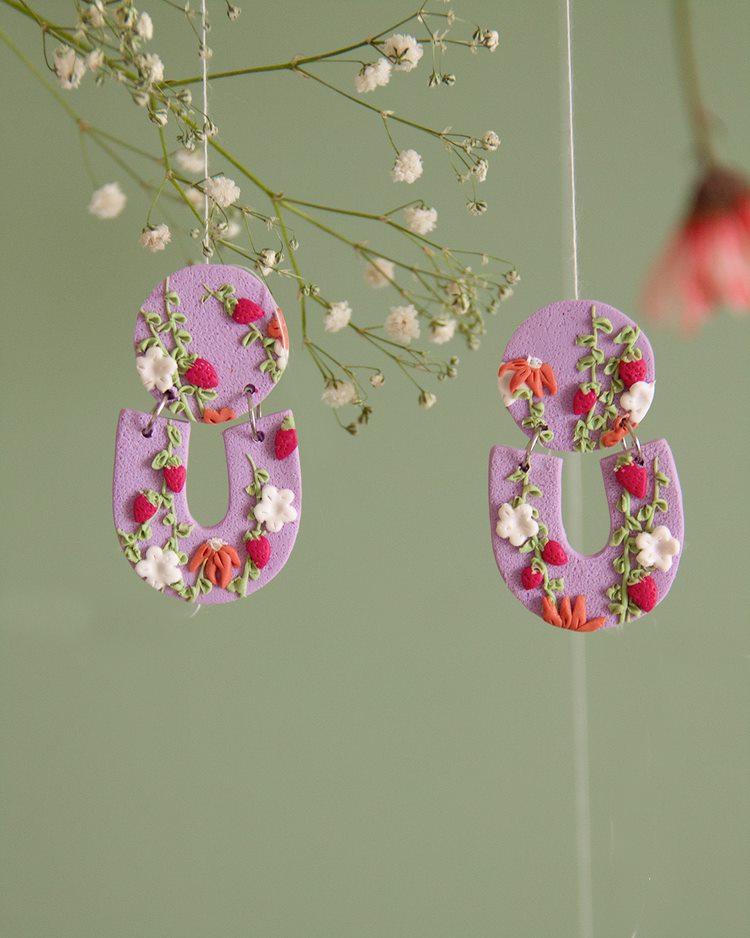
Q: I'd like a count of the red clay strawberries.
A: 12